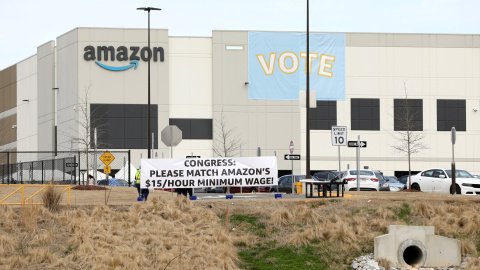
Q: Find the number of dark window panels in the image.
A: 6